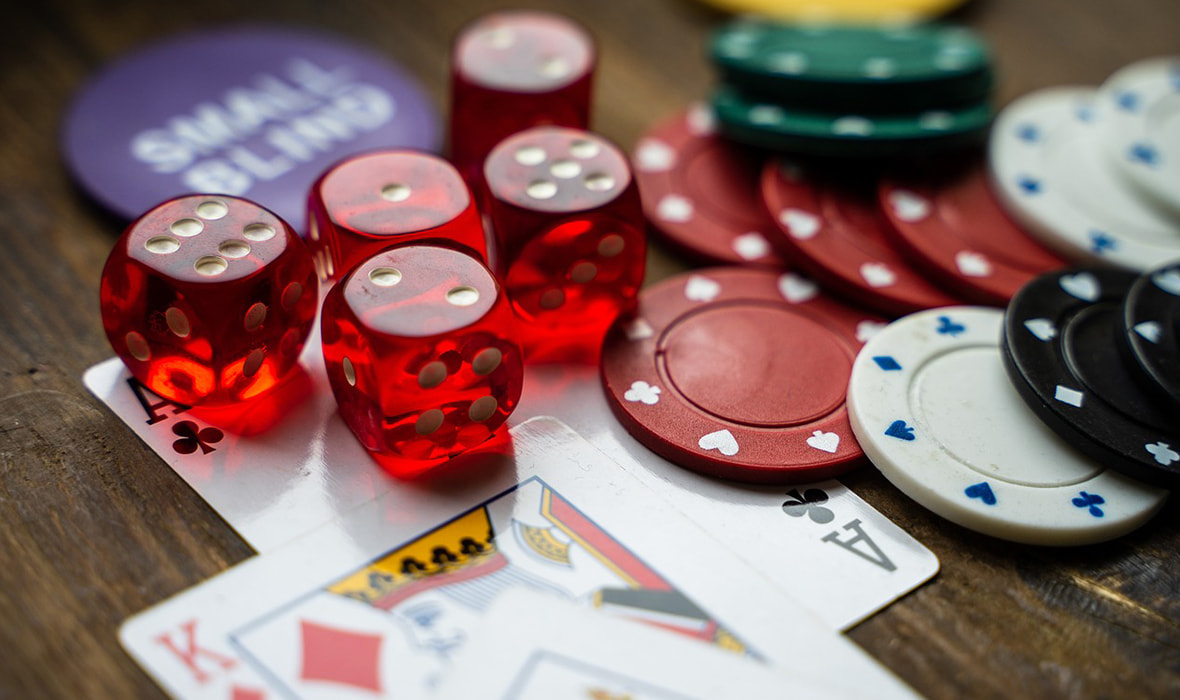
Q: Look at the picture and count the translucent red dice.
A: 5